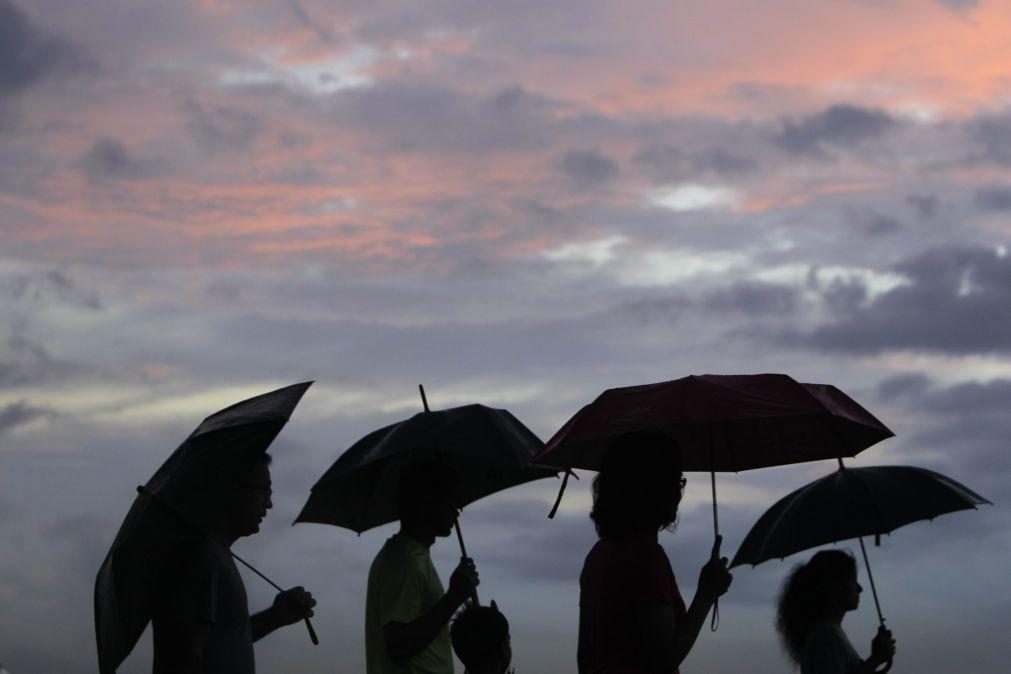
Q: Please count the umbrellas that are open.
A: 4